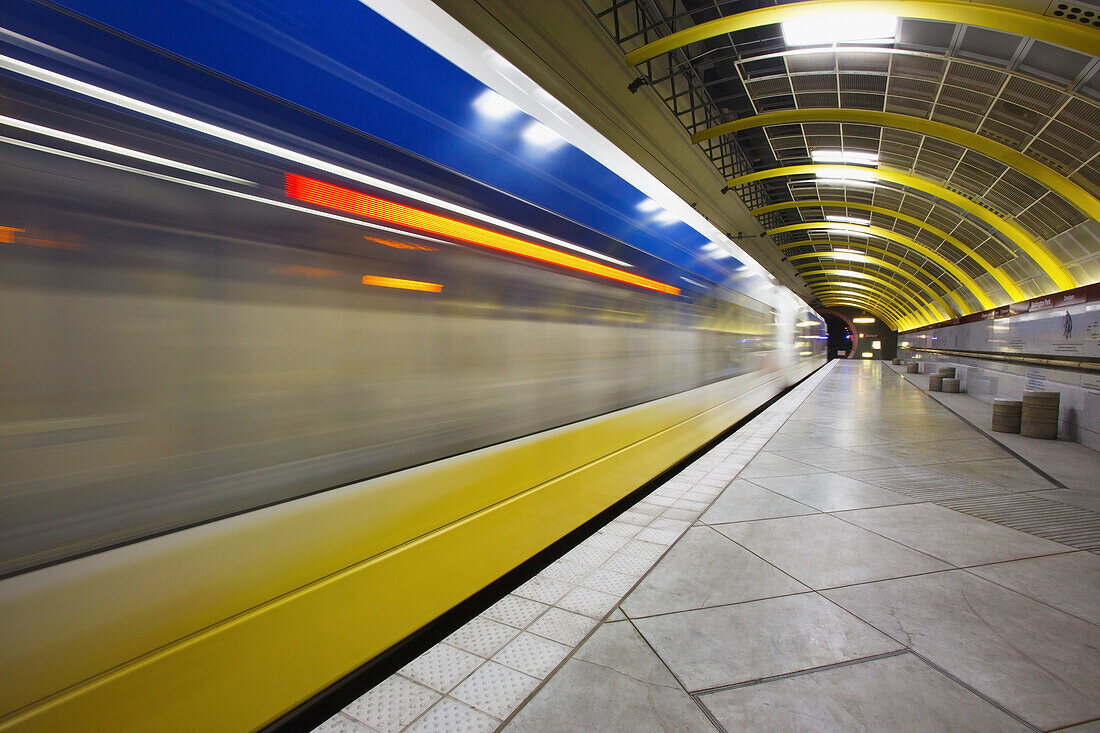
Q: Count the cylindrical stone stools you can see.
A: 7